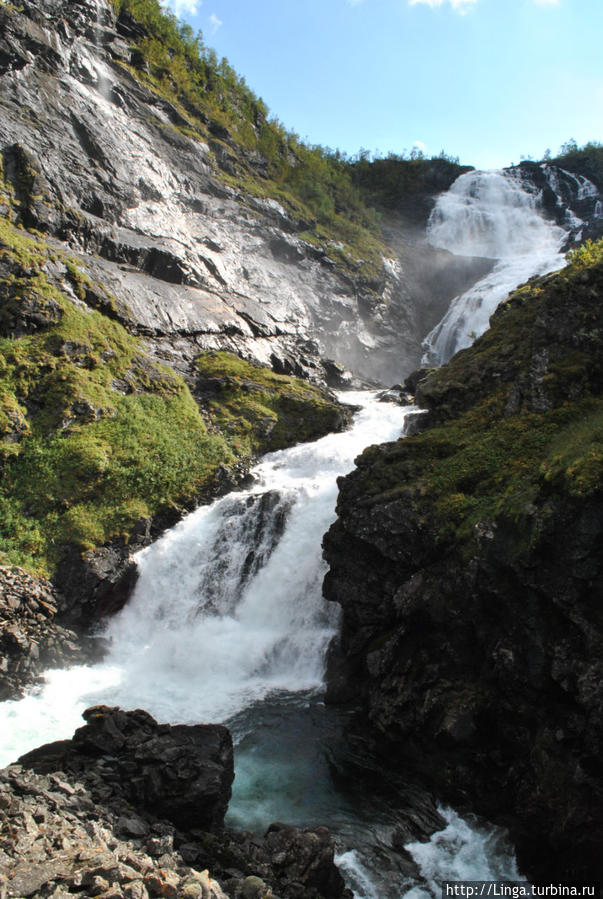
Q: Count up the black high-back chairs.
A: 0